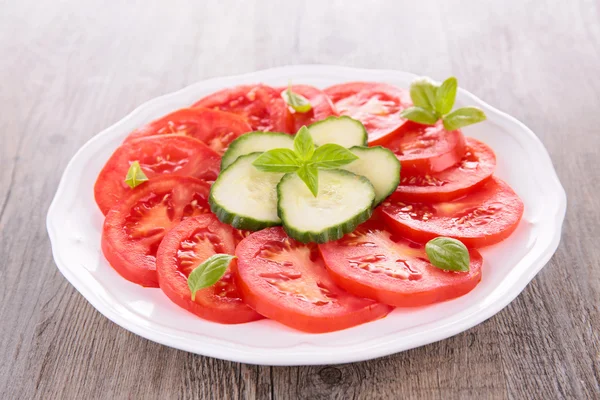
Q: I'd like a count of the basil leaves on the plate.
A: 12